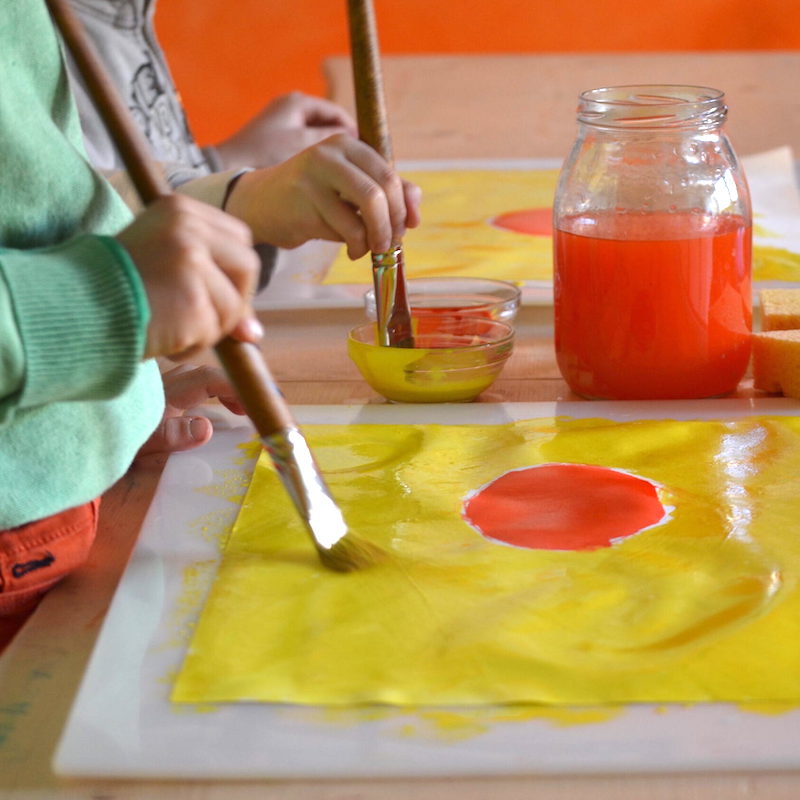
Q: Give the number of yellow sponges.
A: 2